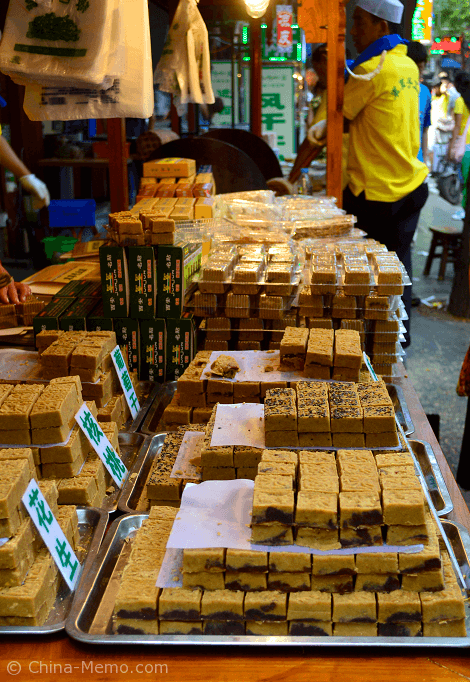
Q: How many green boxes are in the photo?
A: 11